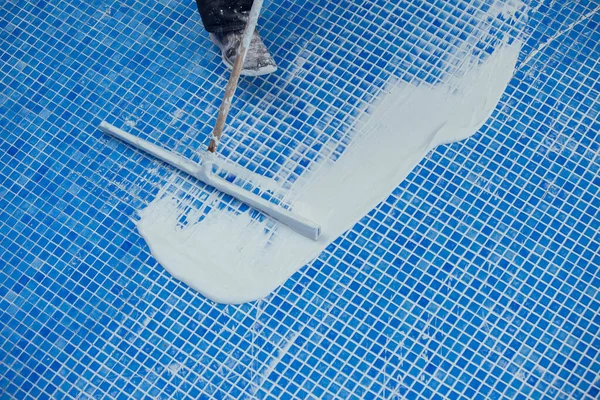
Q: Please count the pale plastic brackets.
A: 1